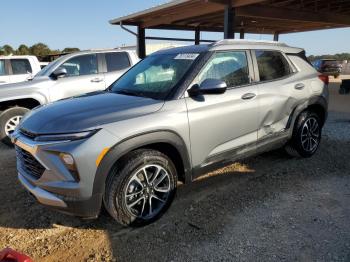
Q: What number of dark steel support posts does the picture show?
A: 5